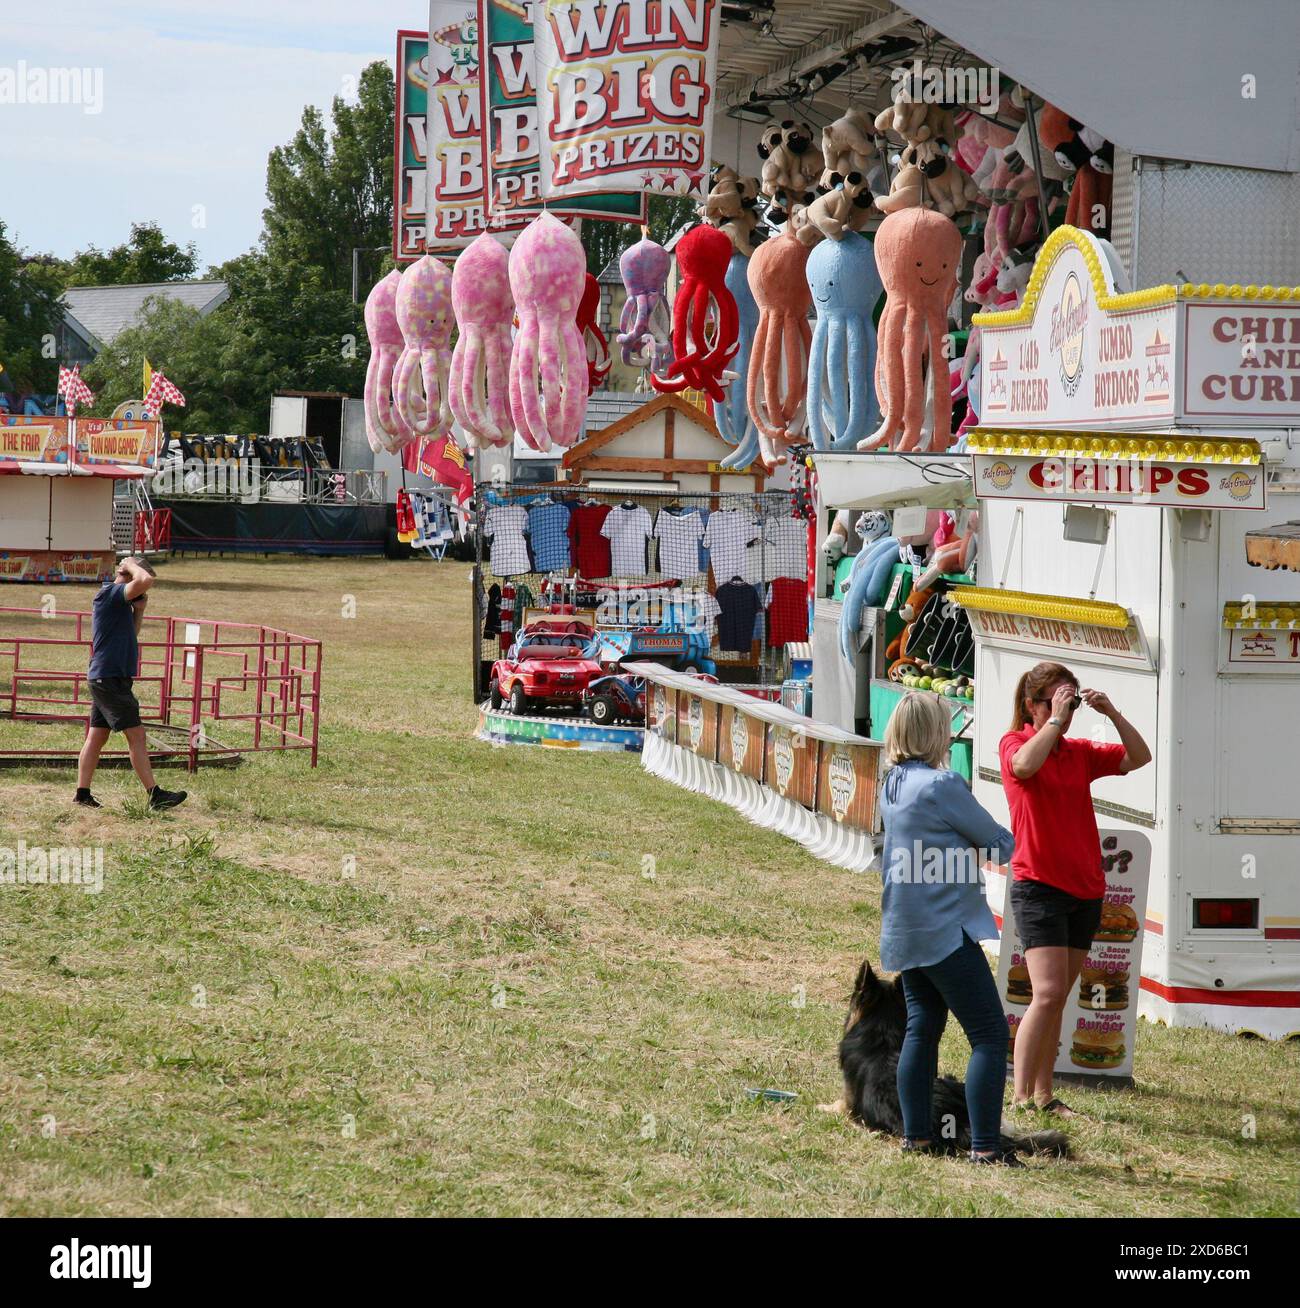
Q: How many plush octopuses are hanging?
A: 11